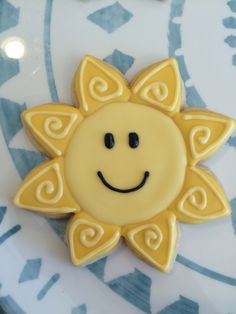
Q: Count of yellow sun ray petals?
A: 8